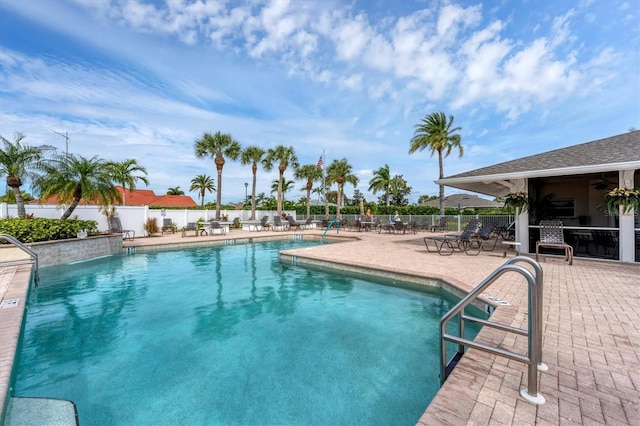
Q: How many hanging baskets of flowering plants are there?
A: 2